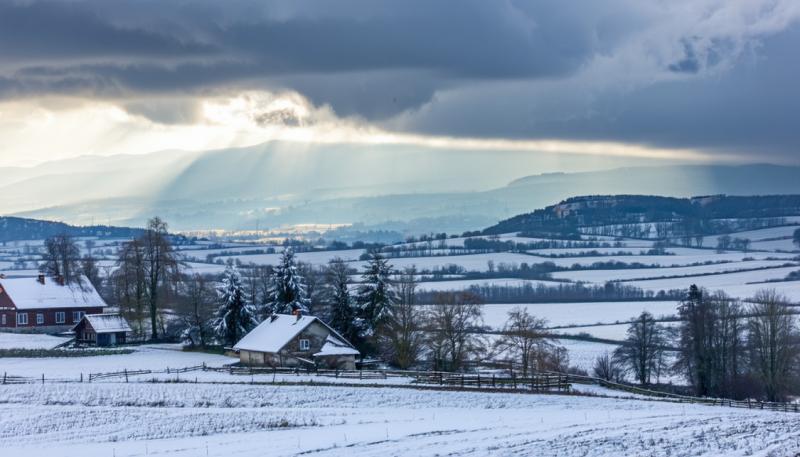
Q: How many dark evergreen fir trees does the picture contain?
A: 4